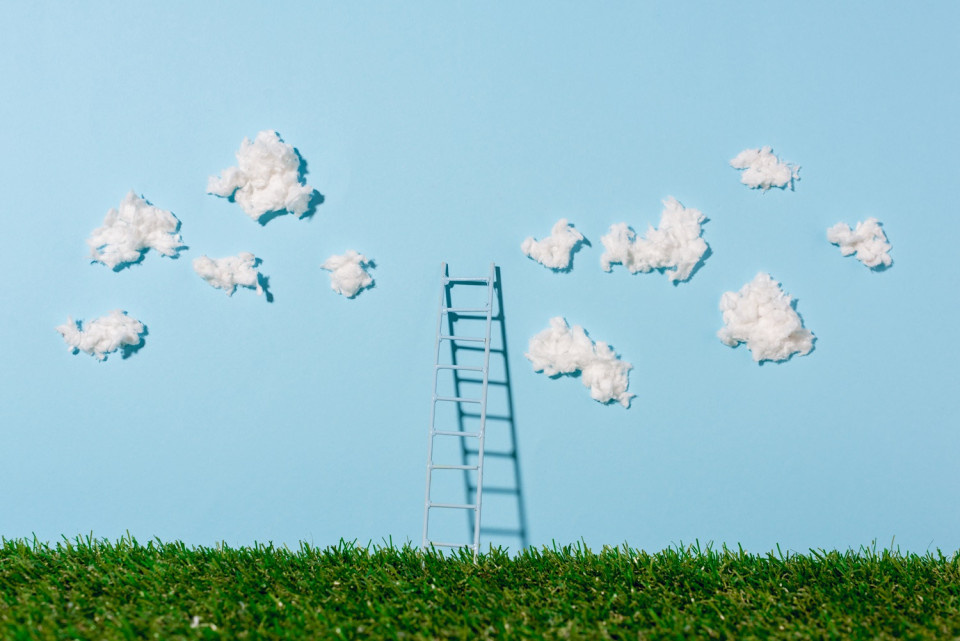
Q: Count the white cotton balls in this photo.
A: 11